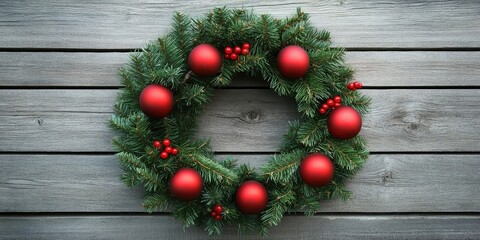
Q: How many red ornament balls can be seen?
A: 7